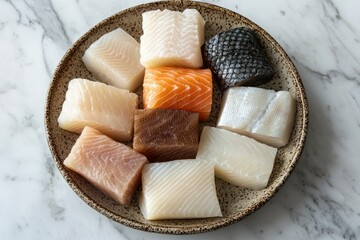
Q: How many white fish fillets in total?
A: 6